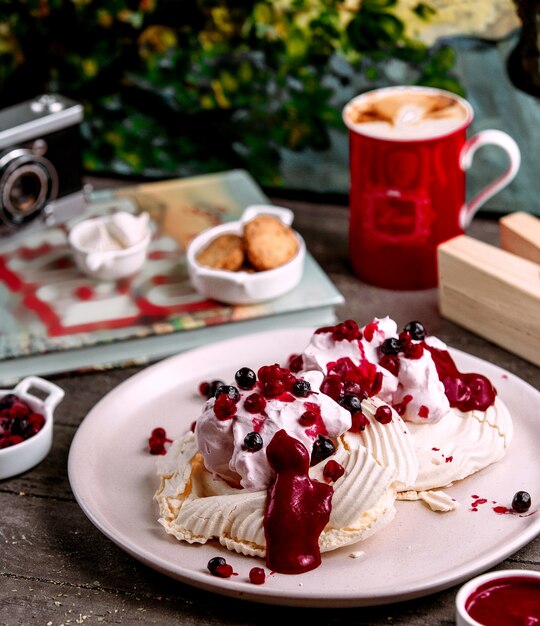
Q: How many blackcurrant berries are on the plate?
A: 11